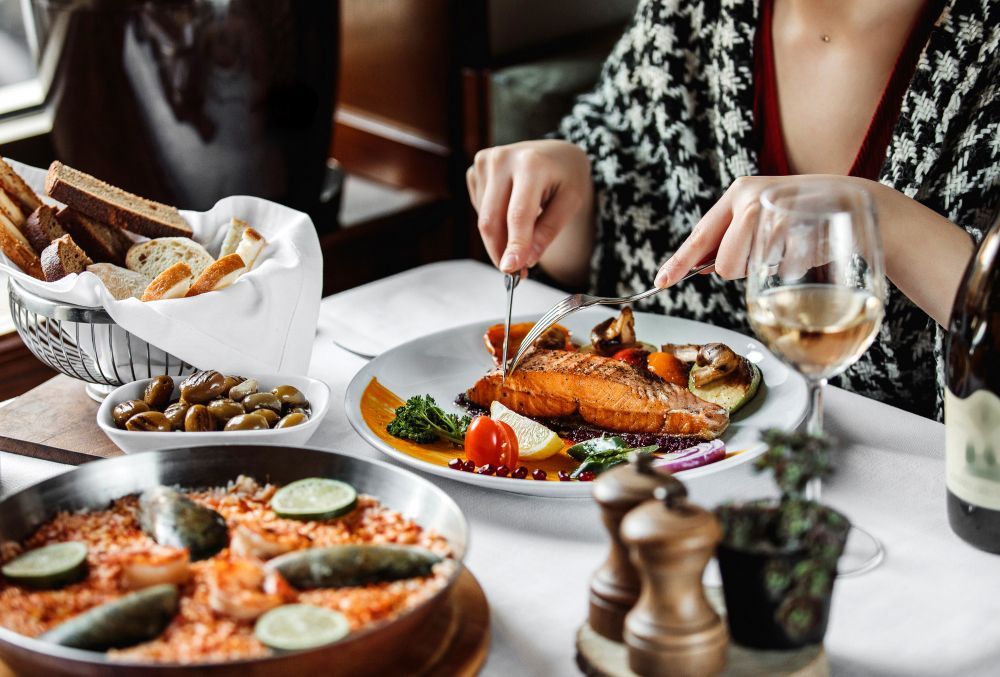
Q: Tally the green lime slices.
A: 3